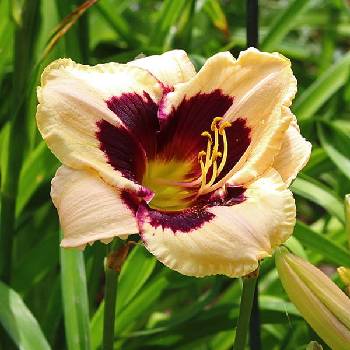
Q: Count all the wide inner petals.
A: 3